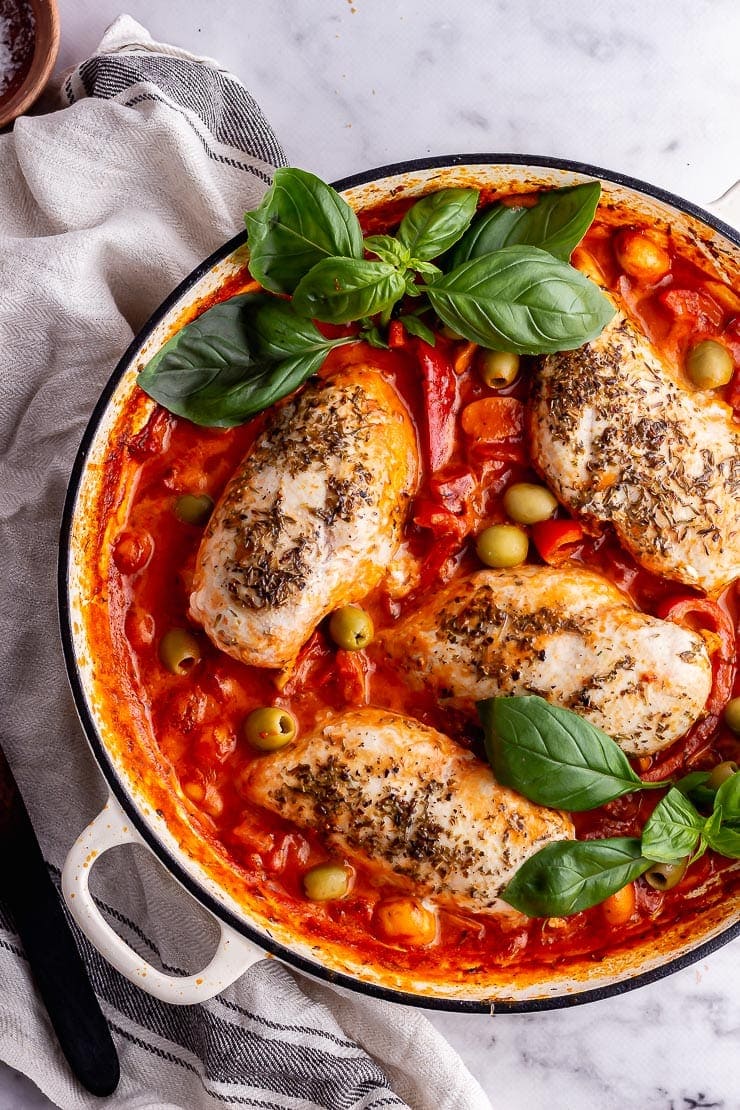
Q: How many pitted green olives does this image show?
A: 12